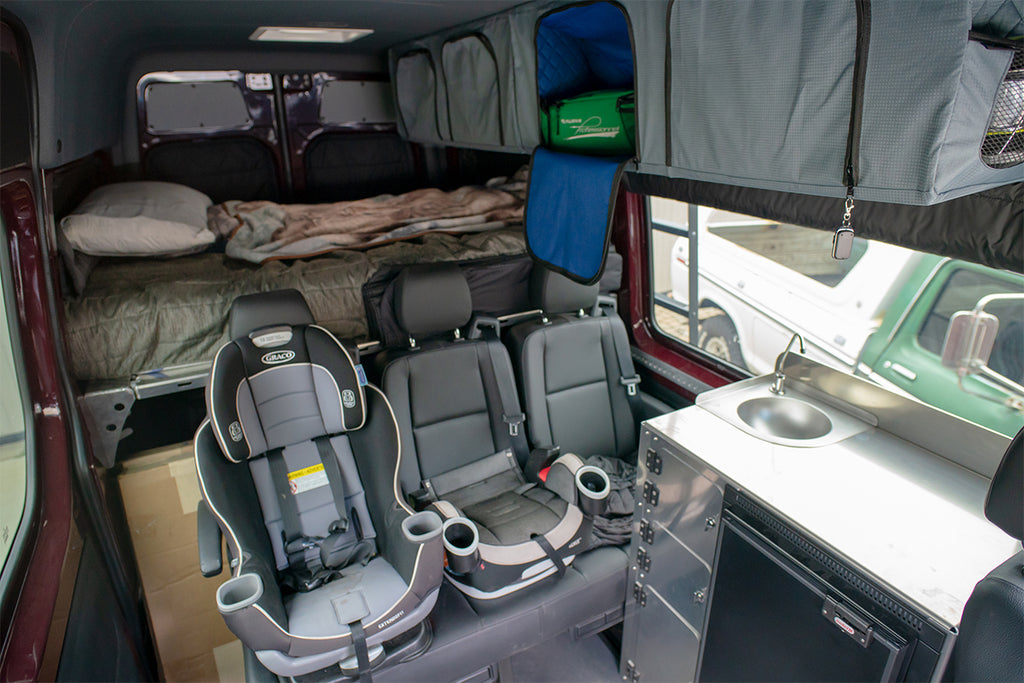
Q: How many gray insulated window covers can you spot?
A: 2